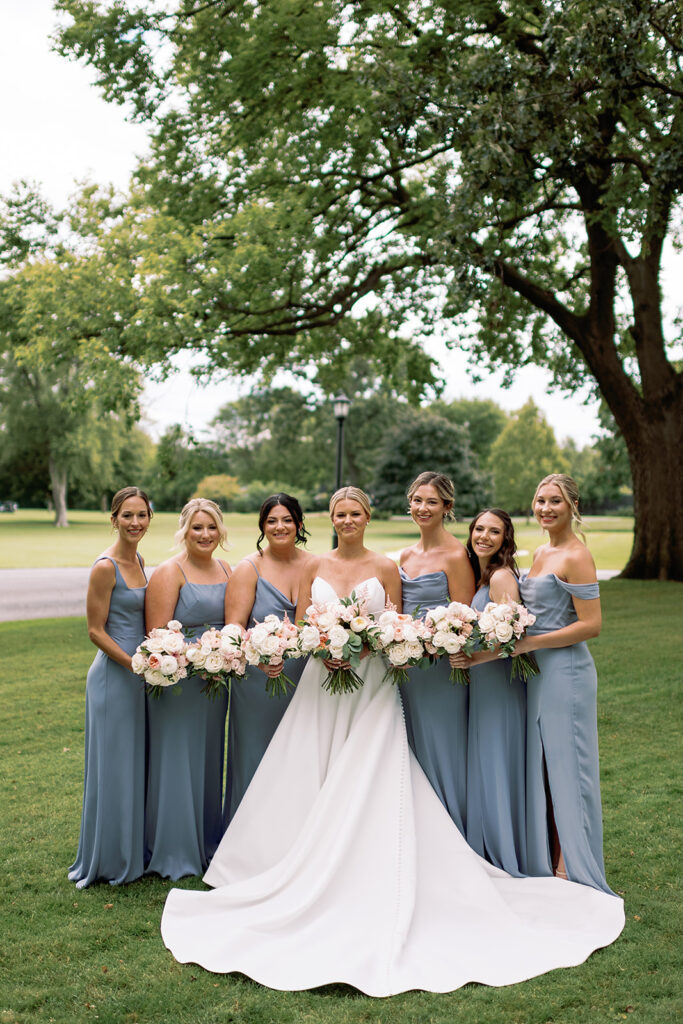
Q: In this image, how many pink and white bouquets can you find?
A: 7